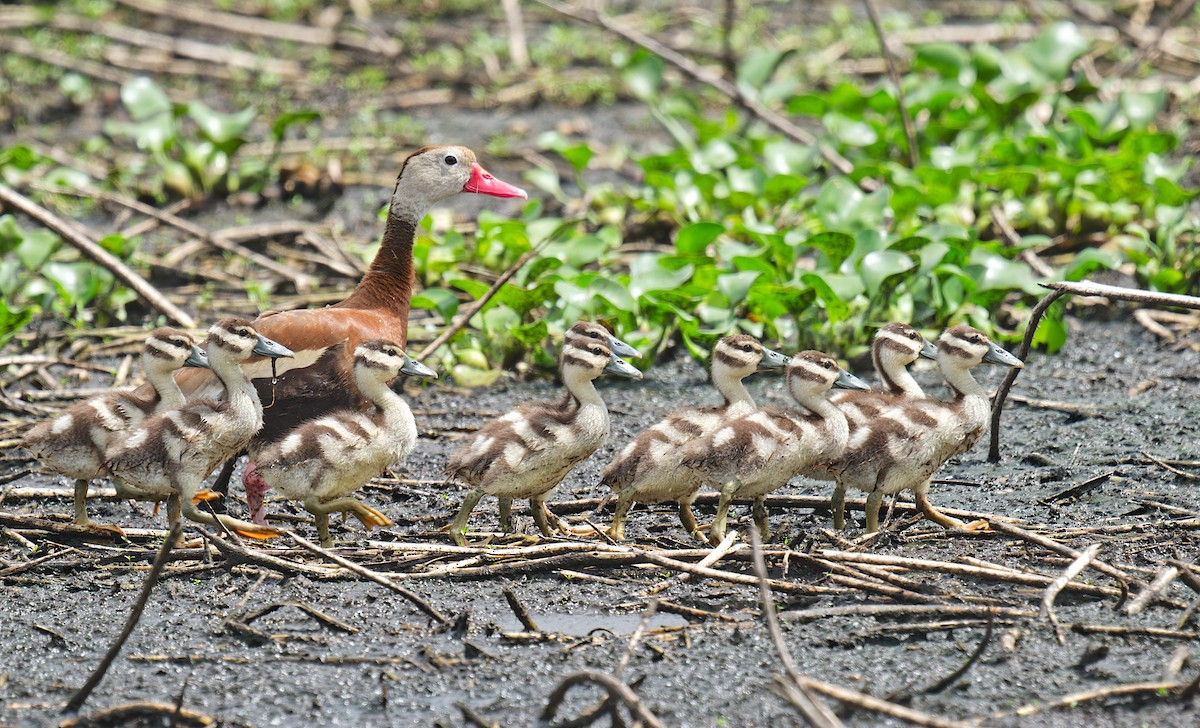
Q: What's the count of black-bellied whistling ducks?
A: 10